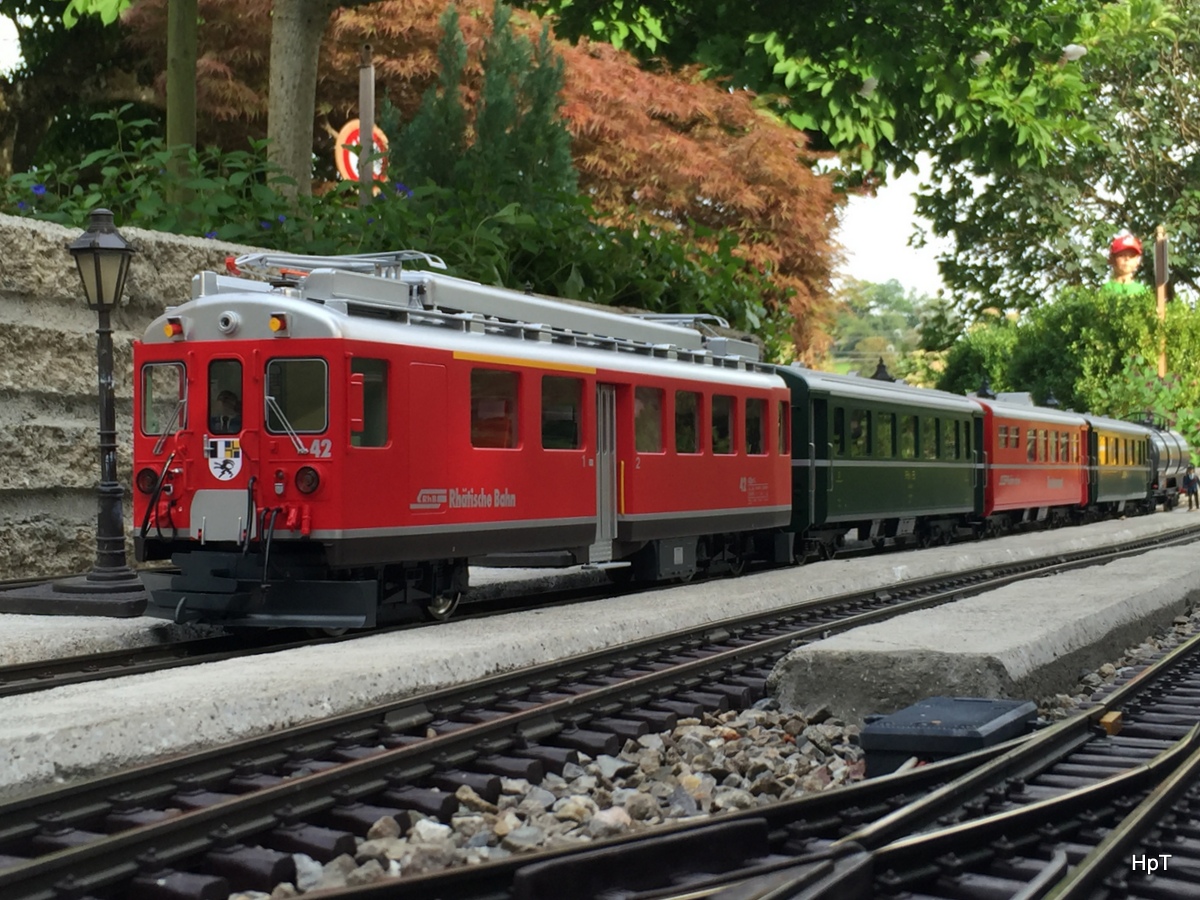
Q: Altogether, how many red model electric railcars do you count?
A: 1